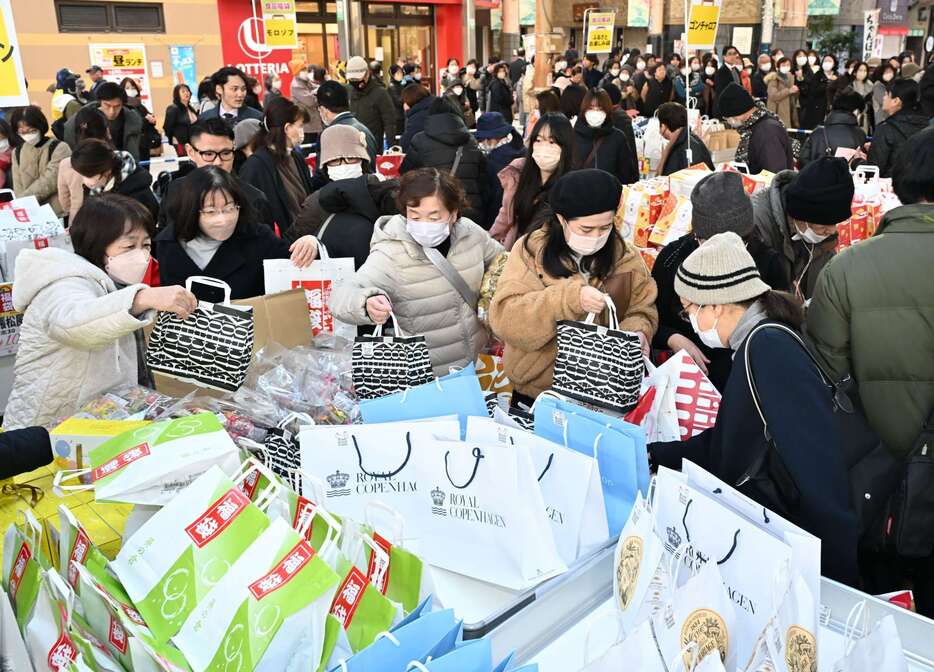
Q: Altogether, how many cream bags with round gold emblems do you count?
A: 3